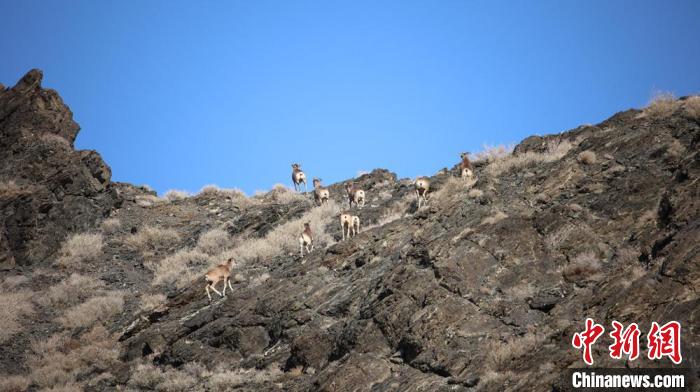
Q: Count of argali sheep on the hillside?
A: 9